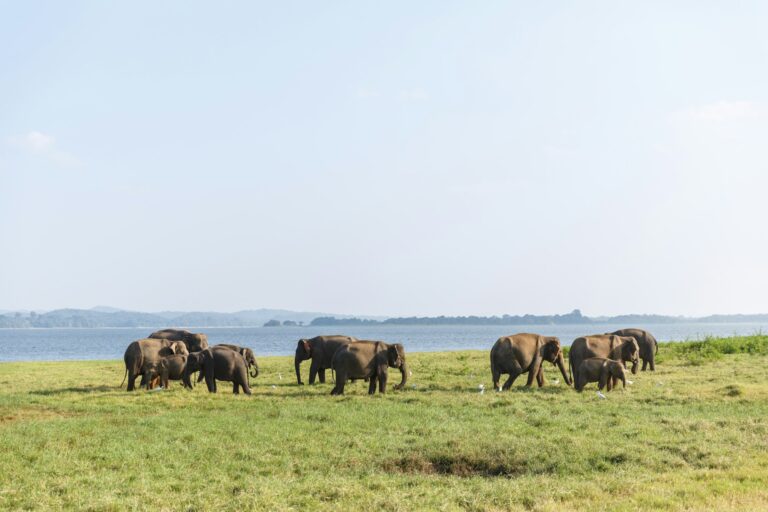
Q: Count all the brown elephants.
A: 11